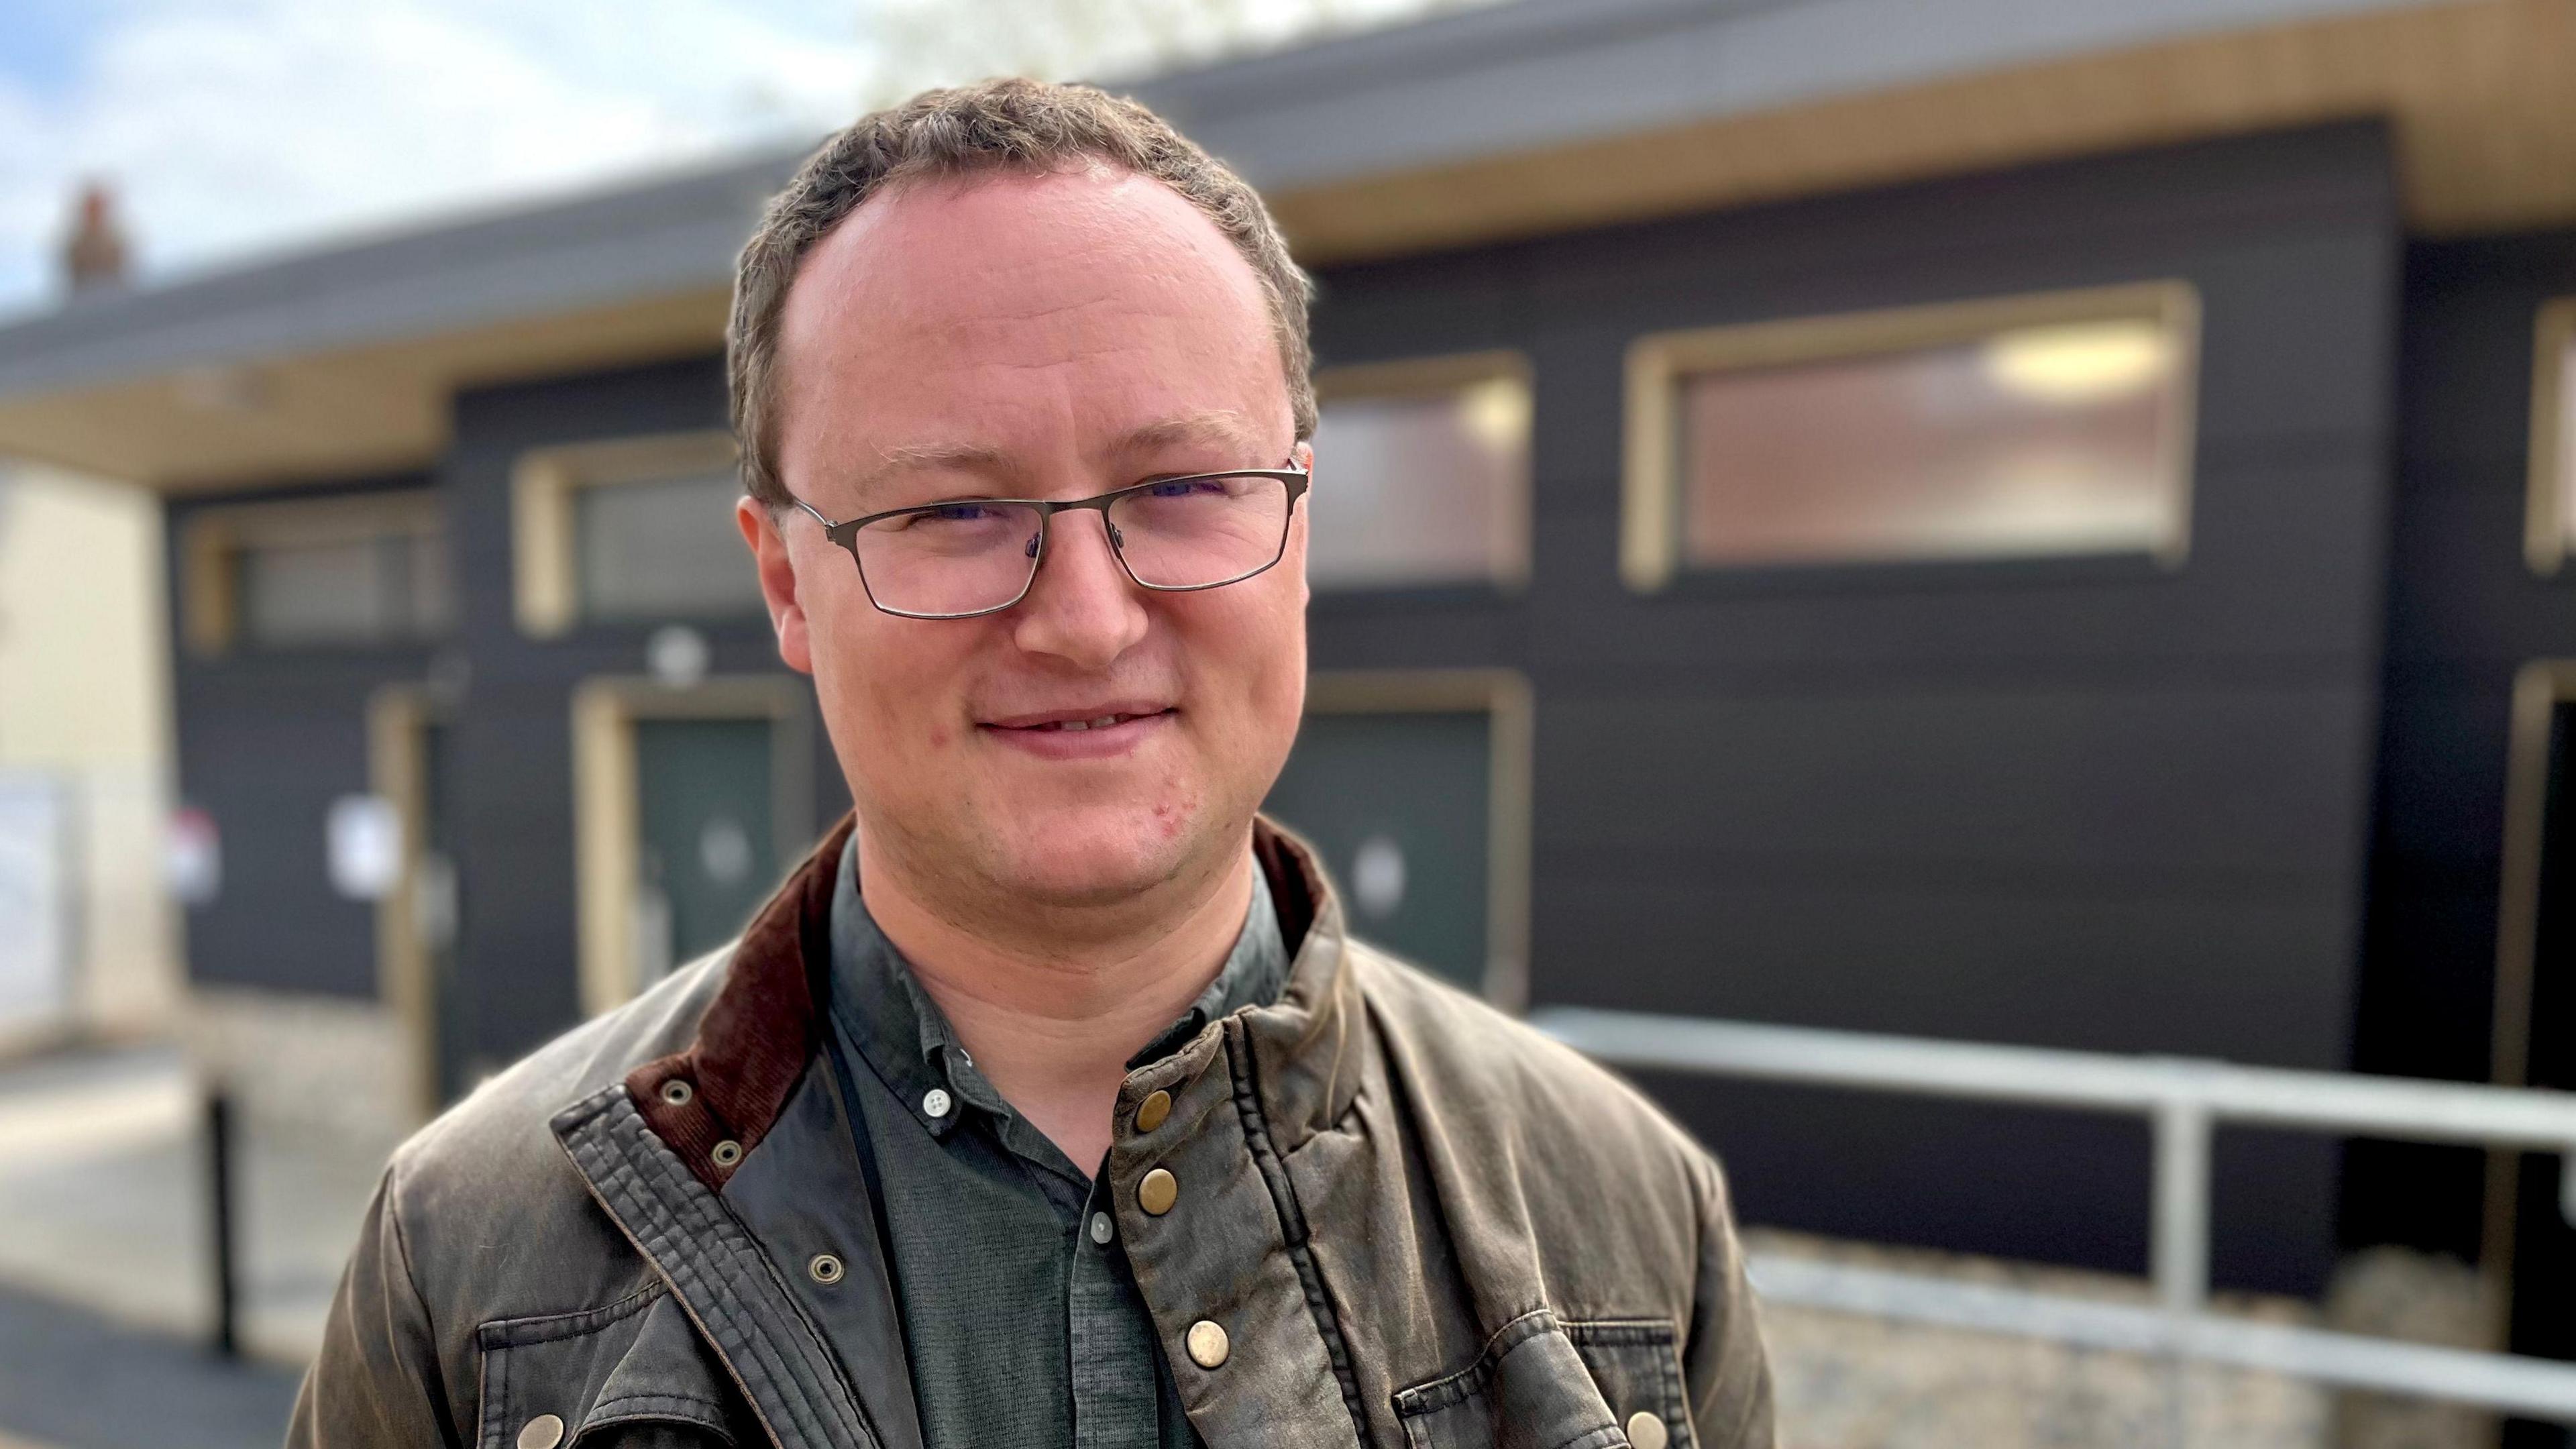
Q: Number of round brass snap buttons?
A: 5